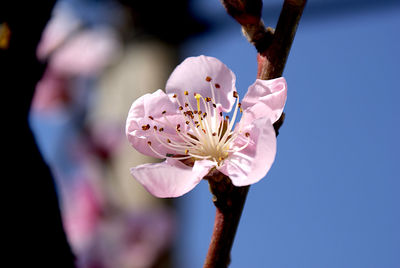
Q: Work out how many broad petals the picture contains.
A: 5